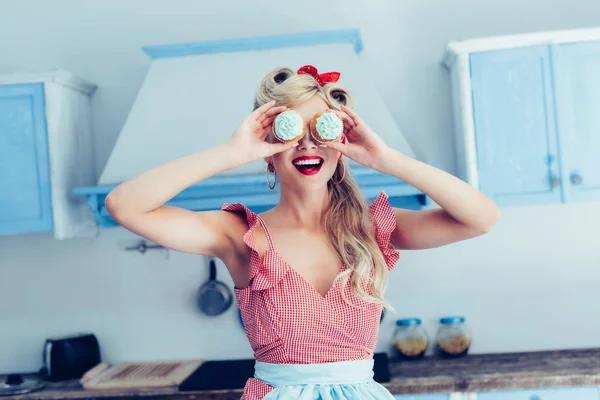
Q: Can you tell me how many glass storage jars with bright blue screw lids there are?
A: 2